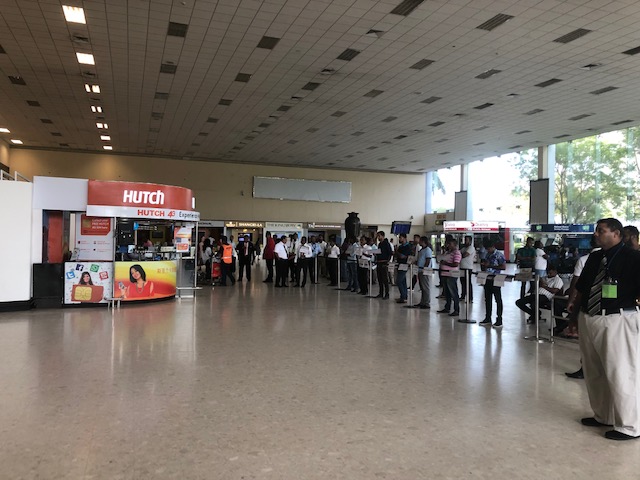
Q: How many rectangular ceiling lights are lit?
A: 9